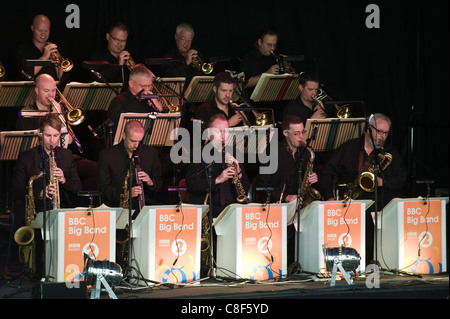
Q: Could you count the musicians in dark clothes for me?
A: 13